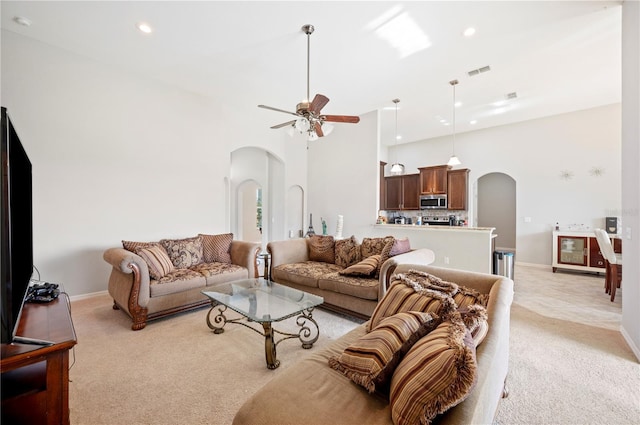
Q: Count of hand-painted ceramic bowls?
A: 0